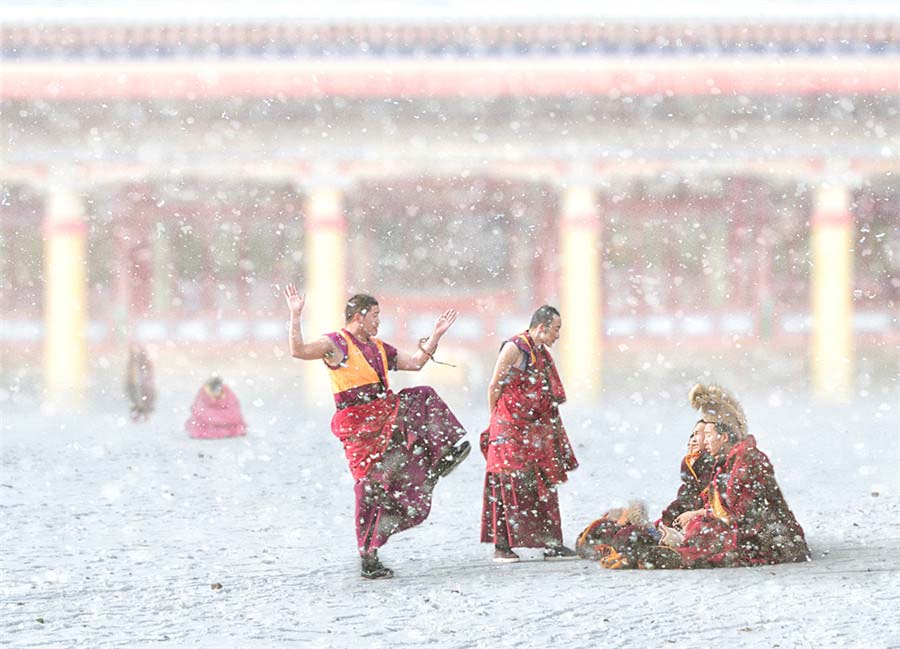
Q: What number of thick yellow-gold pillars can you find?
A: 4